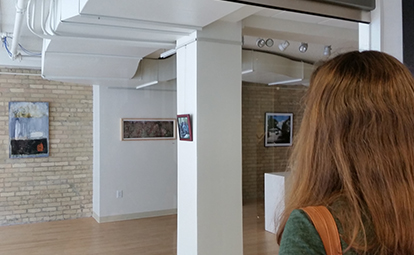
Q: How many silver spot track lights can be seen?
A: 5